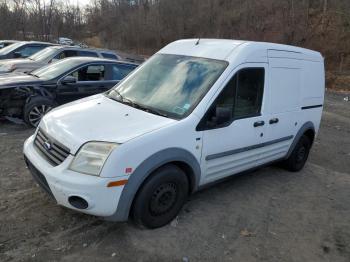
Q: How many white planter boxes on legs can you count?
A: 0